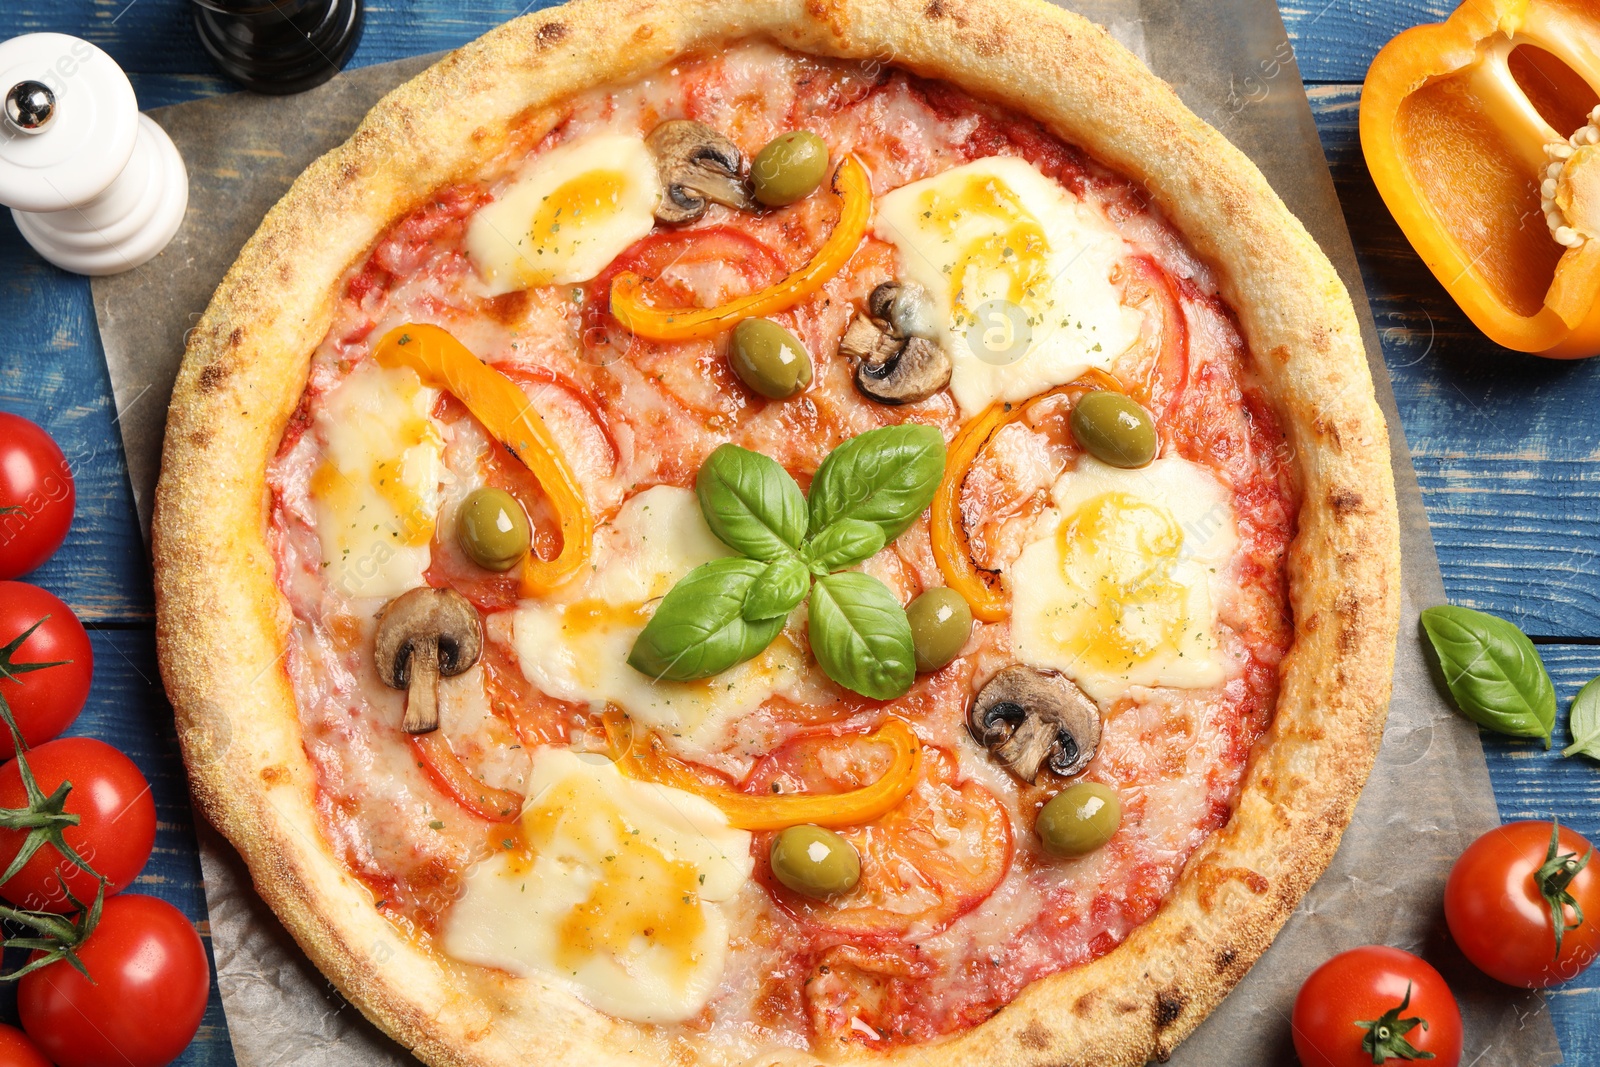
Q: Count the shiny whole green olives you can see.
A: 7